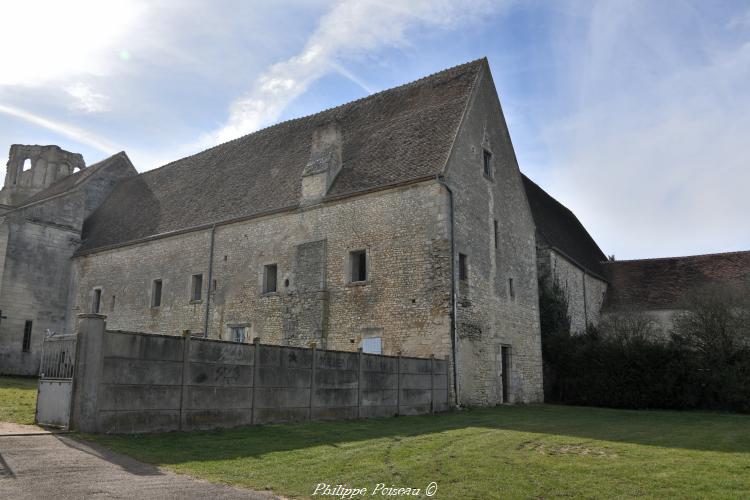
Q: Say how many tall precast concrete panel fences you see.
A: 1